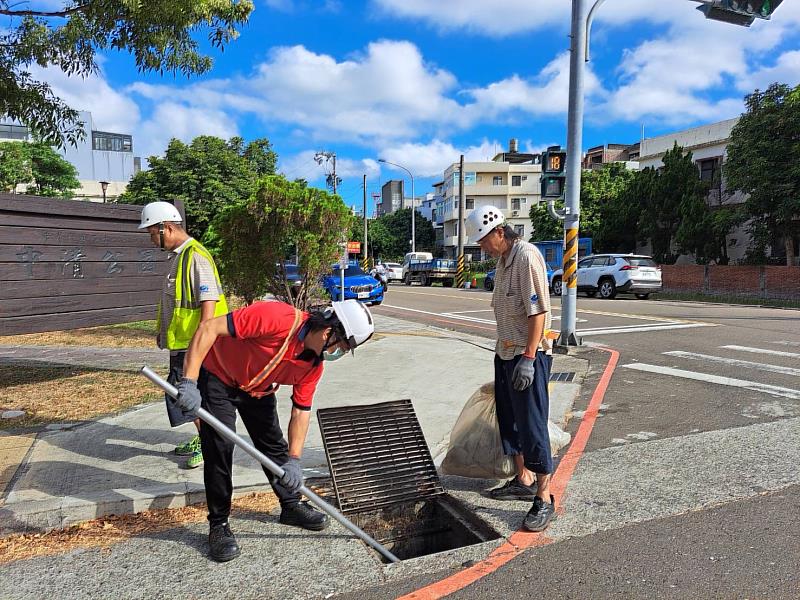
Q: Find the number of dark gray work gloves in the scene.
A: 3